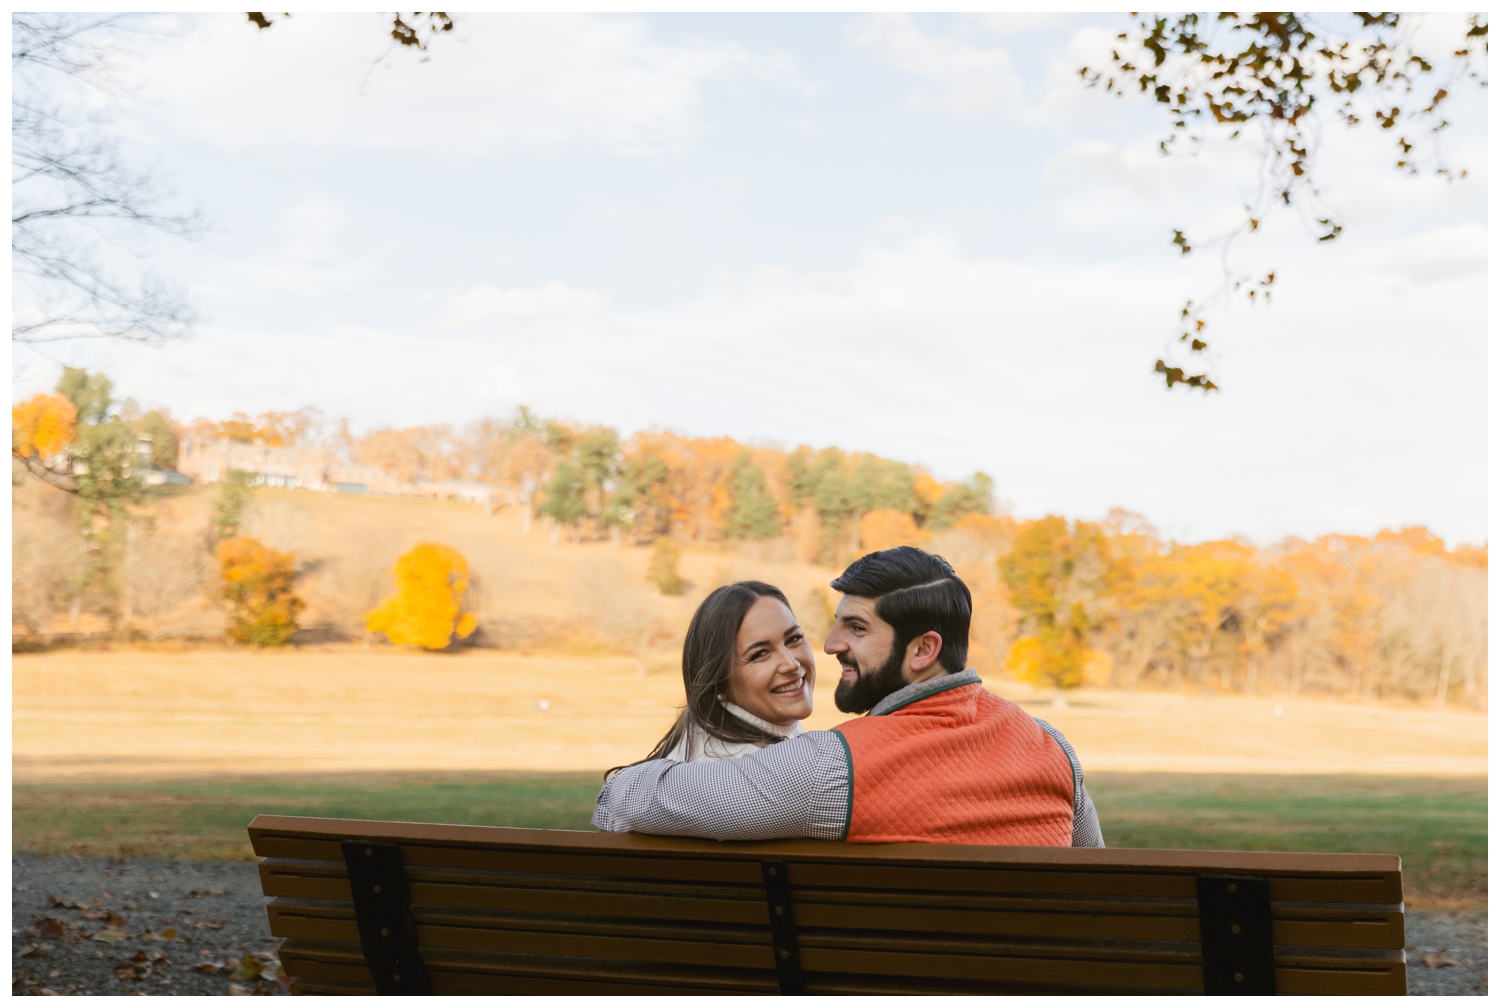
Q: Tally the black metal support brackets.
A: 3